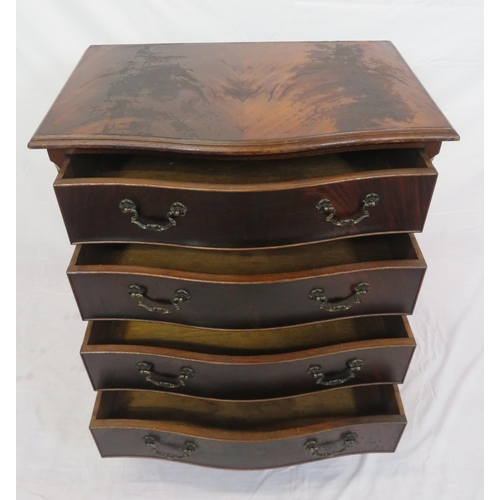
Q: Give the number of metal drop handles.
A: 8